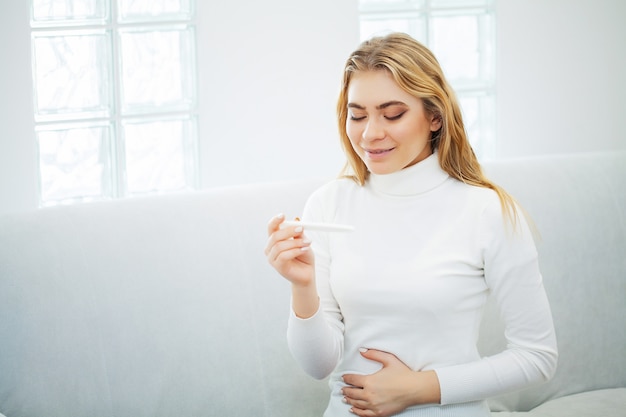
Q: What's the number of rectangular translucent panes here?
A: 11